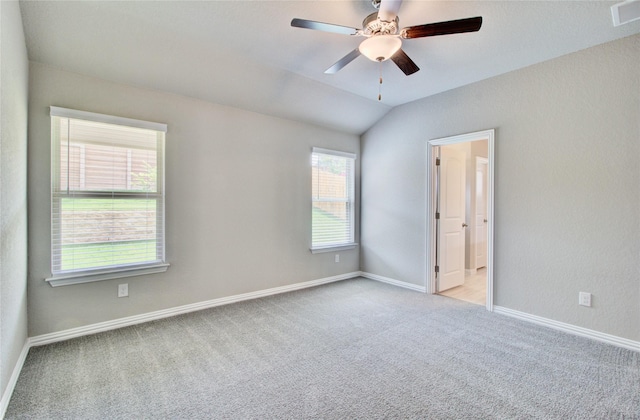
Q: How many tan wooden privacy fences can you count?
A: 1